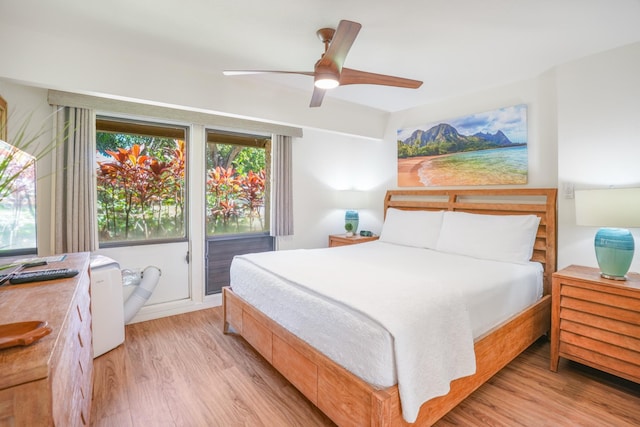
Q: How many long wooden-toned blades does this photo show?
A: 4